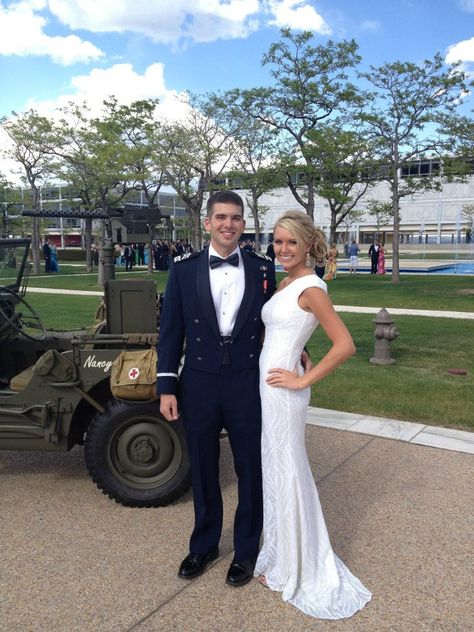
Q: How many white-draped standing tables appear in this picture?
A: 0